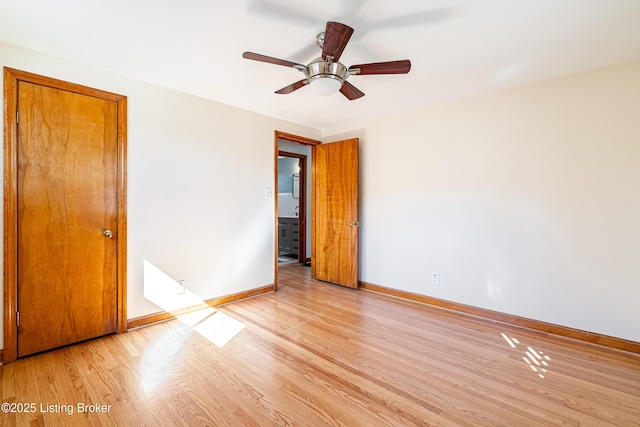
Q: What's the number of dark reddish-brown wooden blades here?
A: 5